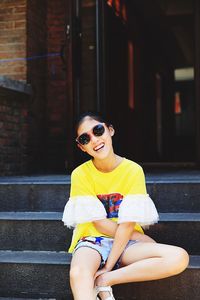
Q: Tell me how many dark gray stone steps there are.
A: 3